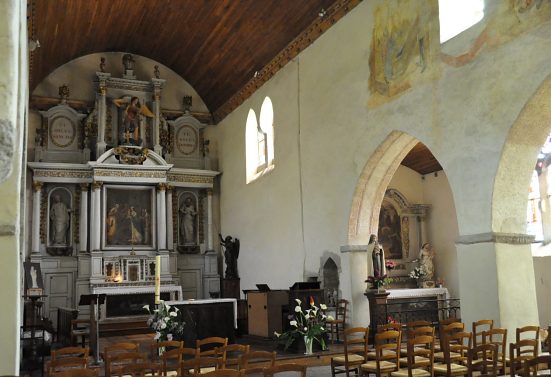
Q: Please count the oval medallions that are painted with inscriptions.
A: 2